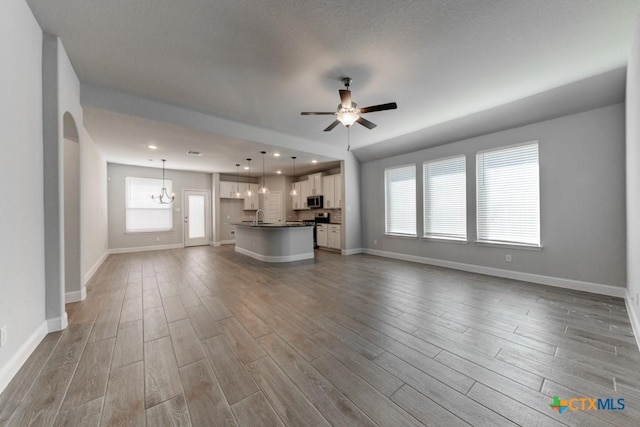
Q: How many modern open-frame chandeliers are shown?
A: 1